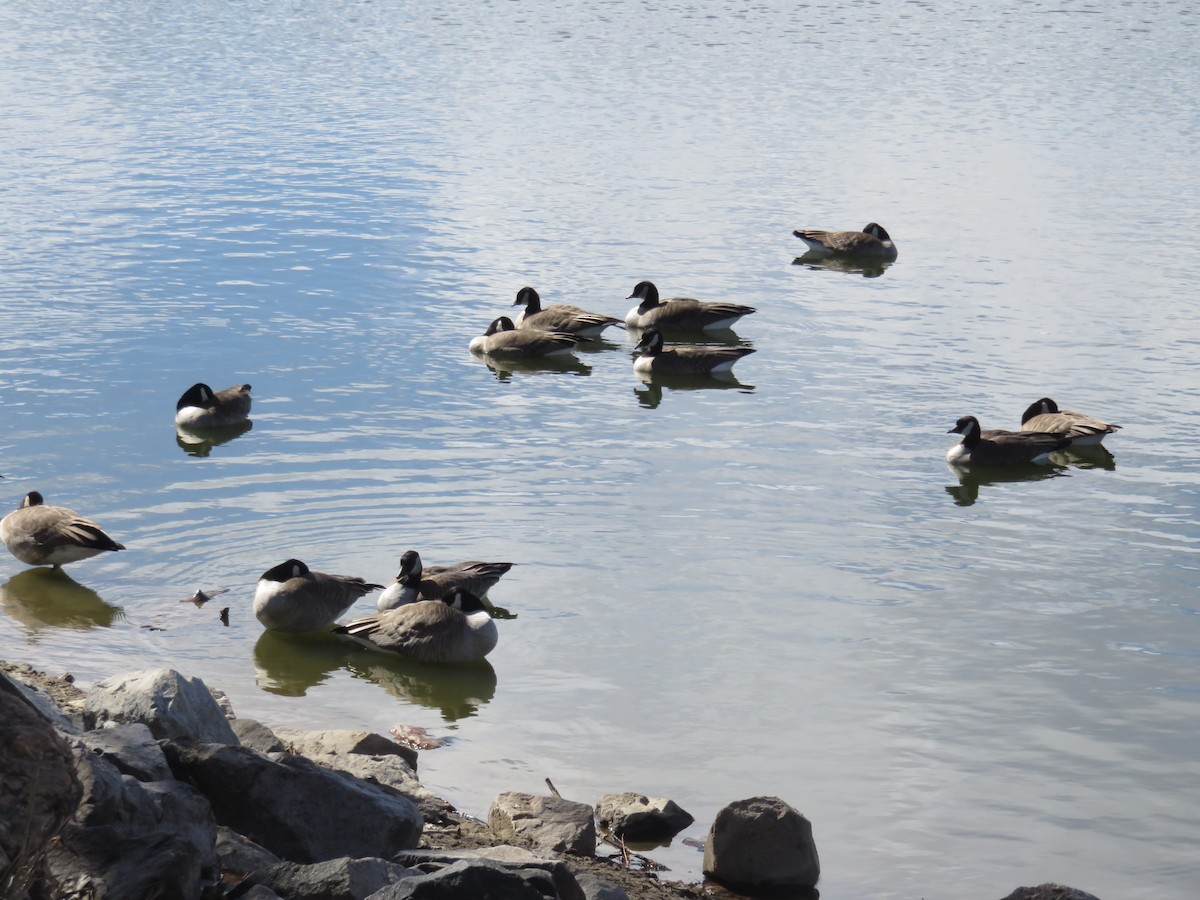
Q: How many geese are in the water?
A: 12